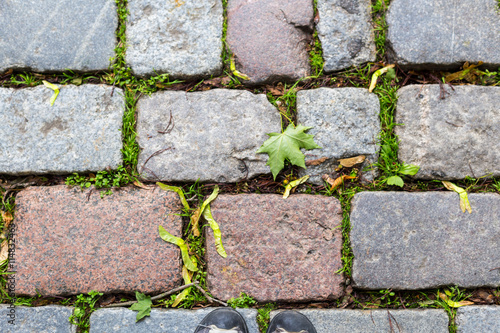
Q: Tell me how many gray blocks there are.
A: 13